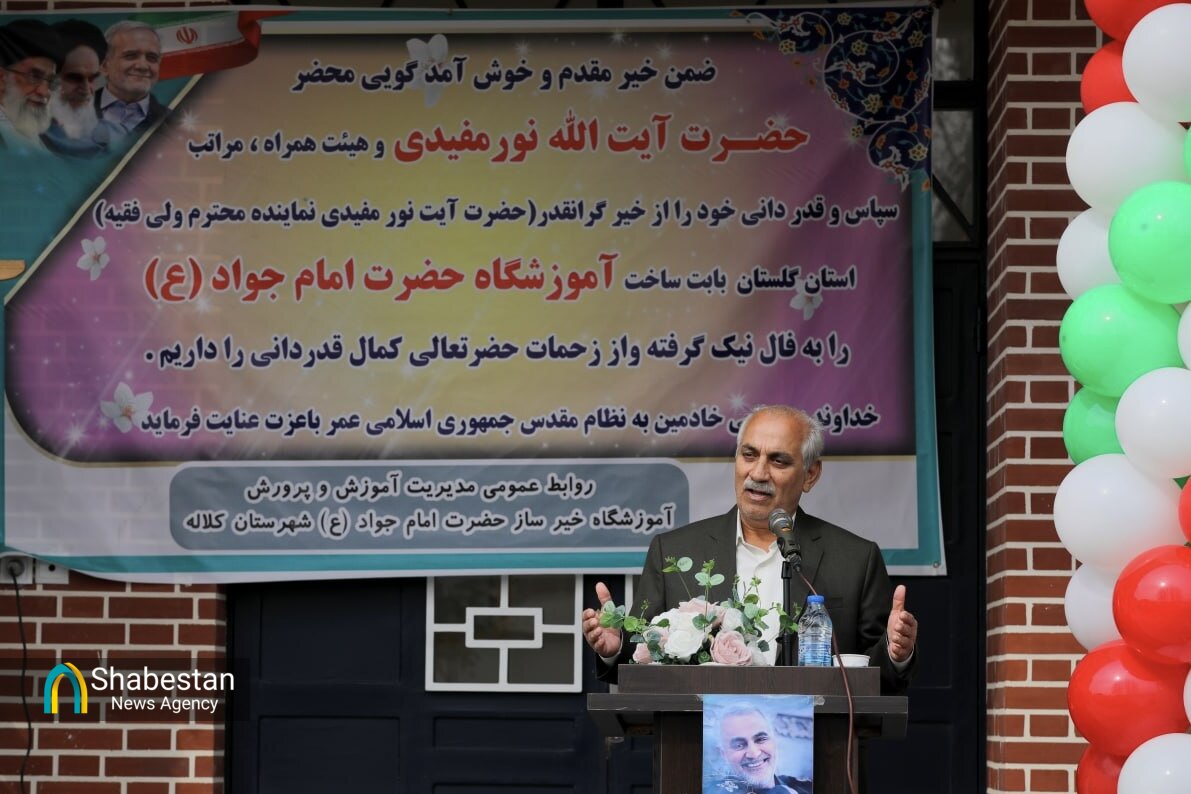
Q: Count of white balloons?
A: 9